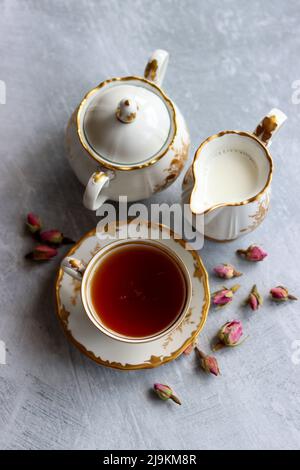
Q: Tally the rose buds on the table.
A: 11